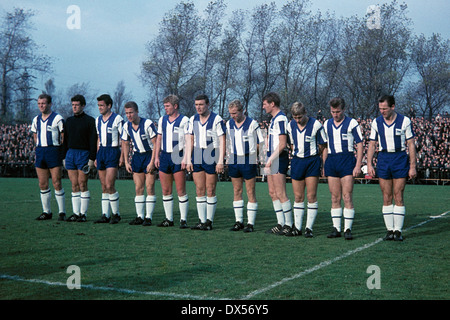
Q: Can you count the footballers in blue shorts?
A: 11